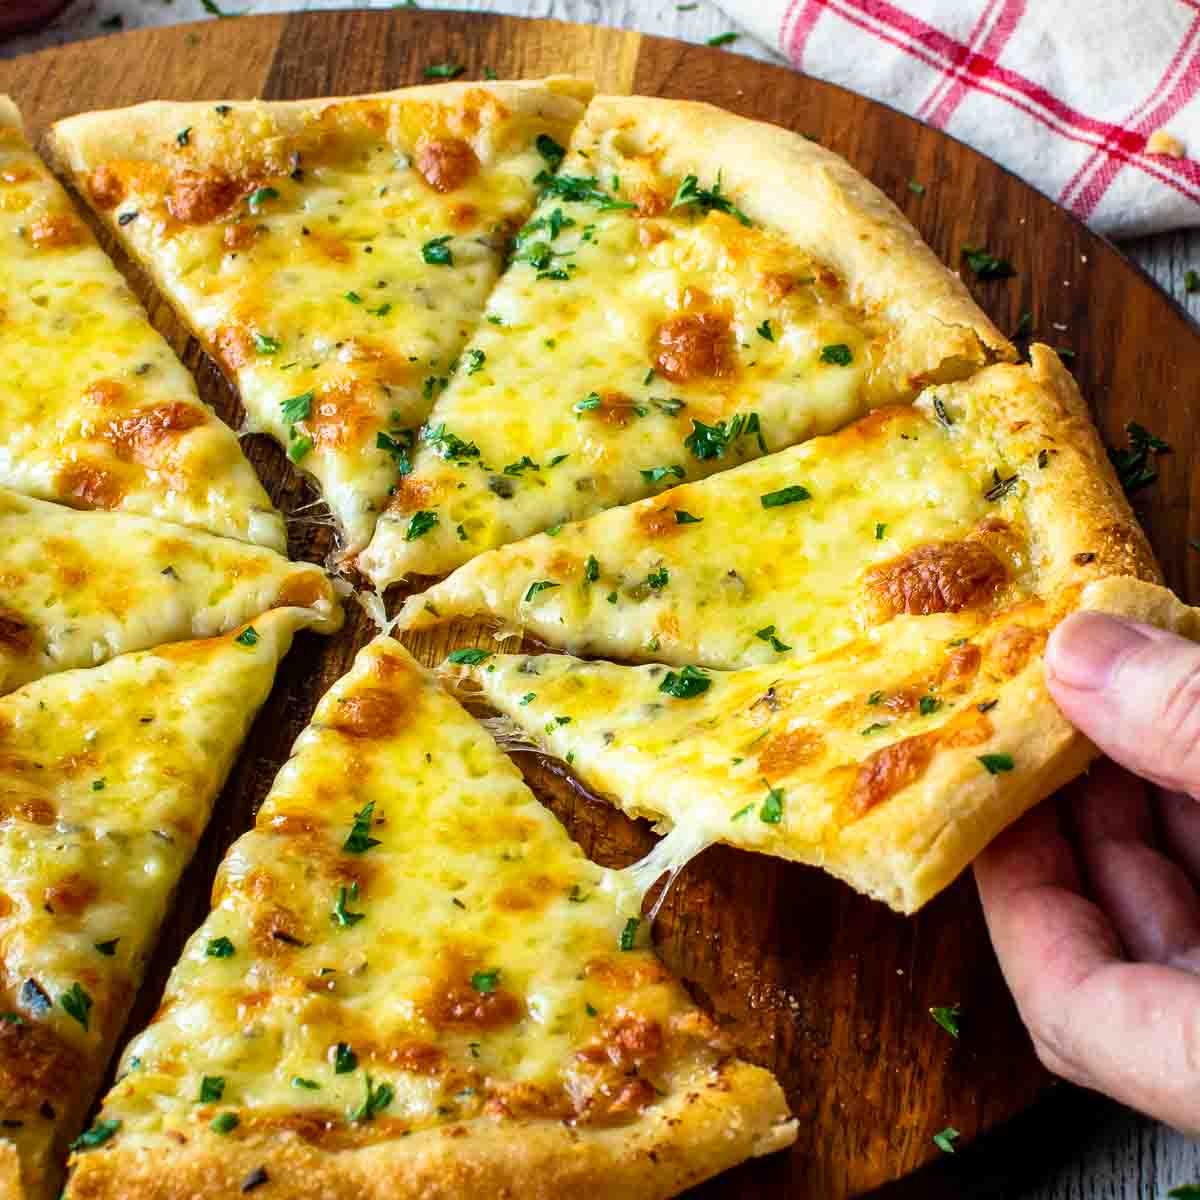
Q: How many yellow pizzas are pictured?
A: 1